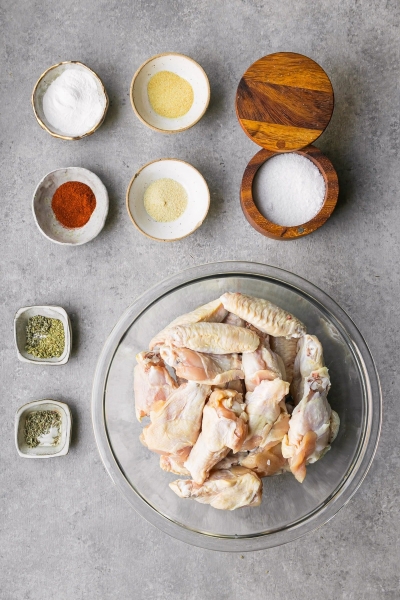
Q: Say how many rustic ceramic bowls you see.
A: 6